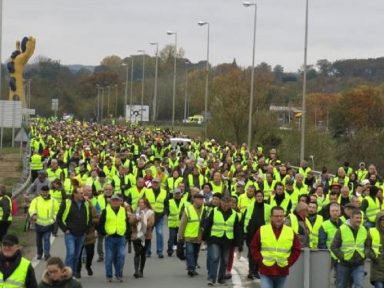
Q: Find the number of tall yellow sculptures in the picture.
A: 1